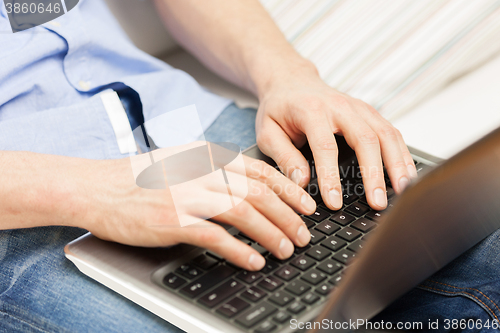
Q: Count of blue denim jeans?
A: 1